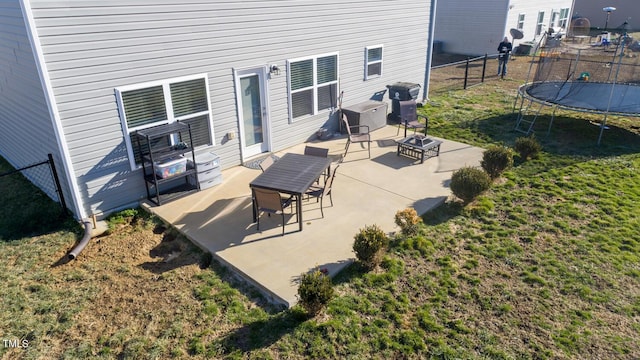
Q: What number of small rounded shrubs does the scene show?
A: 6